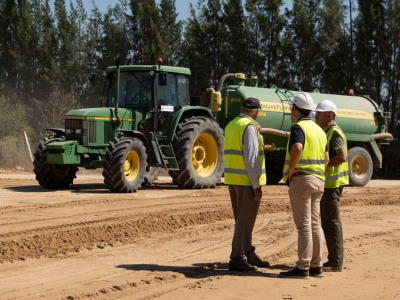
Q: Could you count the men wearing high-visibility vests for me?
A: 3